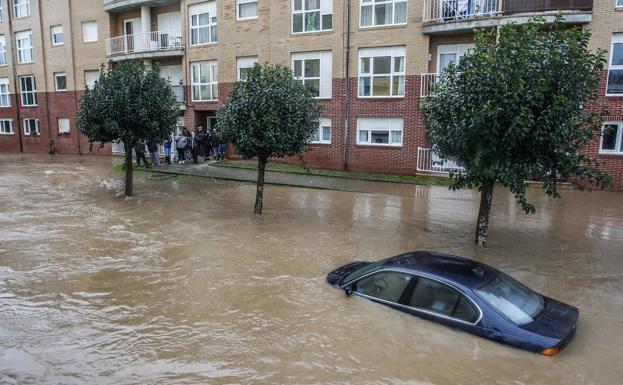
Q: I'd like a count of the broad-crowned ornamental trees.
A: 3